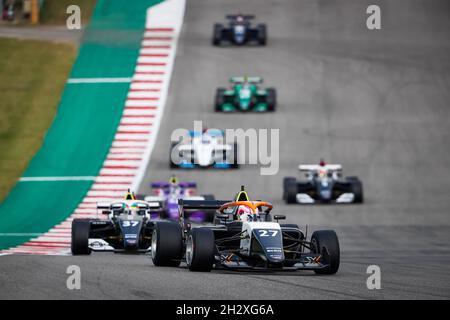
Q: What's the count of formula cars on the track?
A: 7